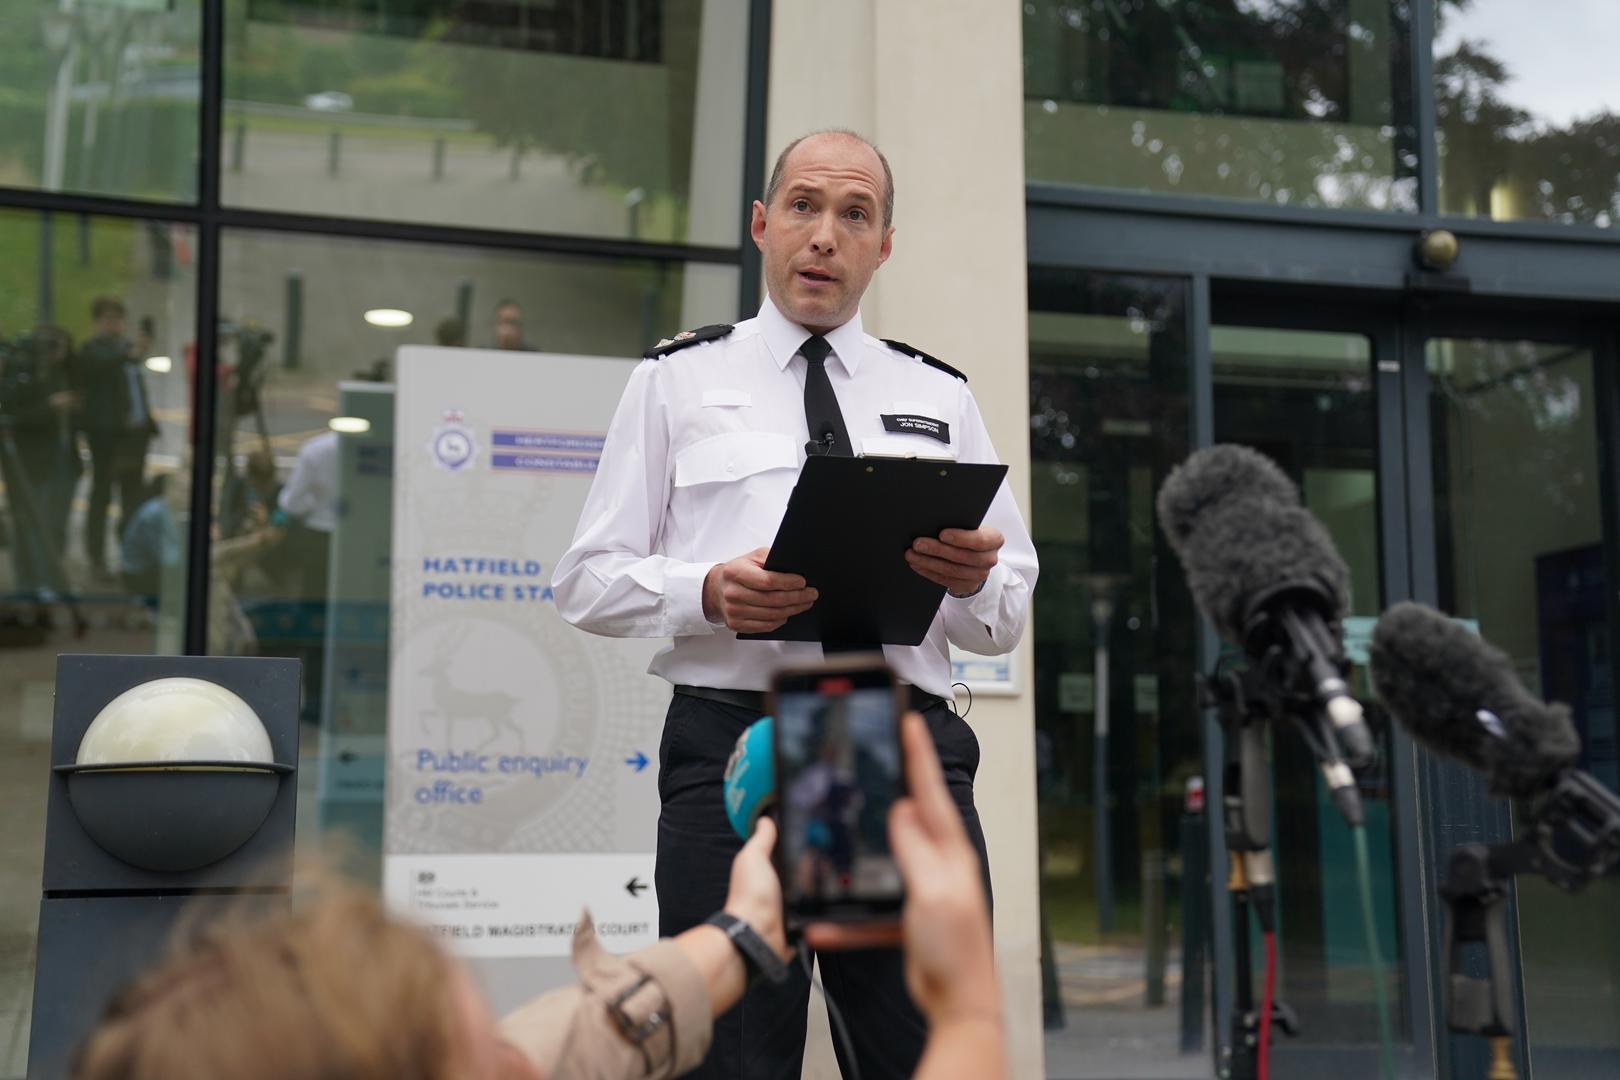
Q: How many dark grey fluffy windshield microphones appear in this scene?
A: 2